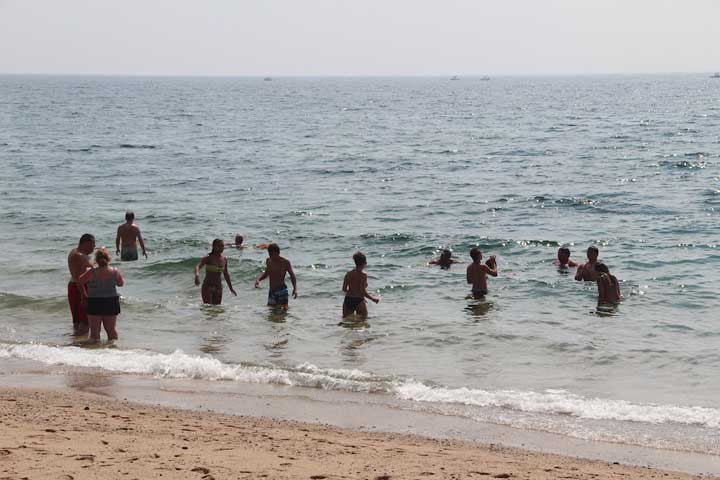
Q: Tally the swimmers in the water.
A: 12